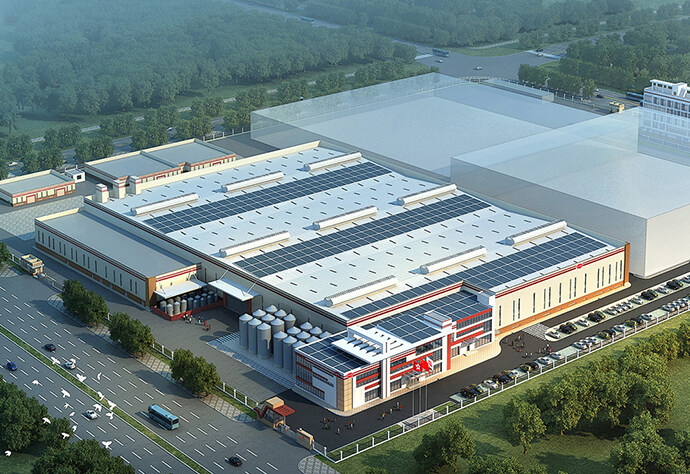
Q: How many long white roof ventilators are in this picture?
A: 9